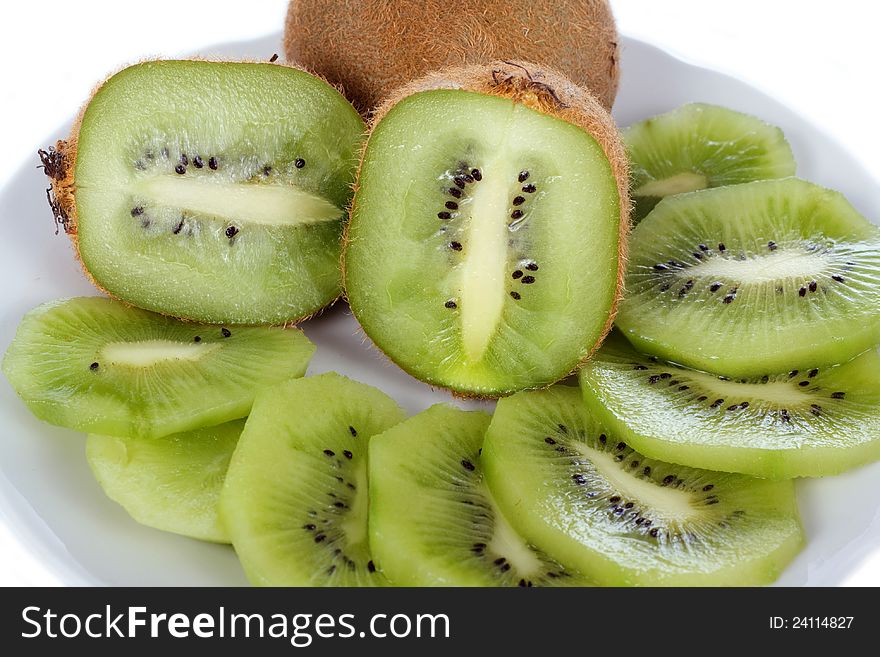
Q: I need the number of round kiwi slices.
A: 8